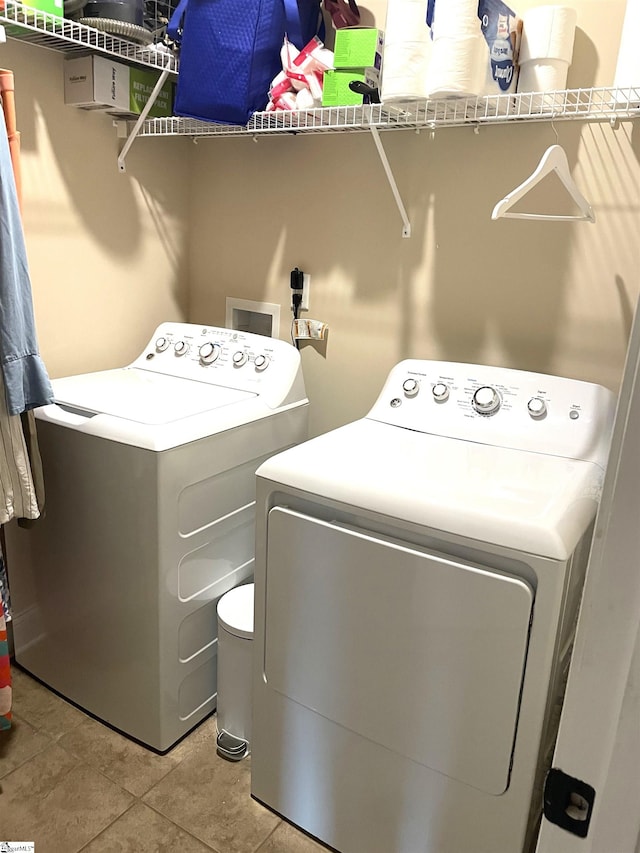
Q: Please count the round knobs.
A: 9